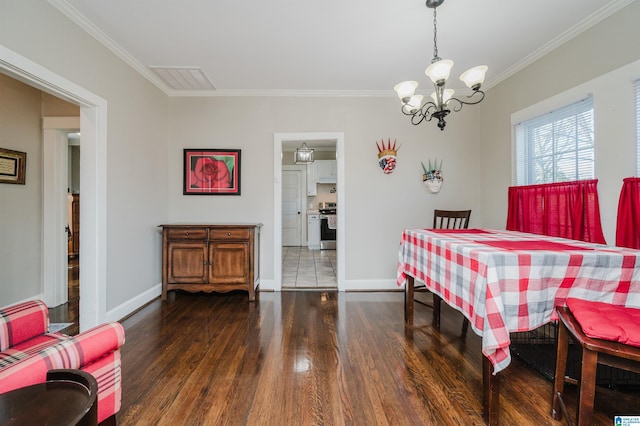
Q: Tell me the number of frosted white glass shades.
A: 5